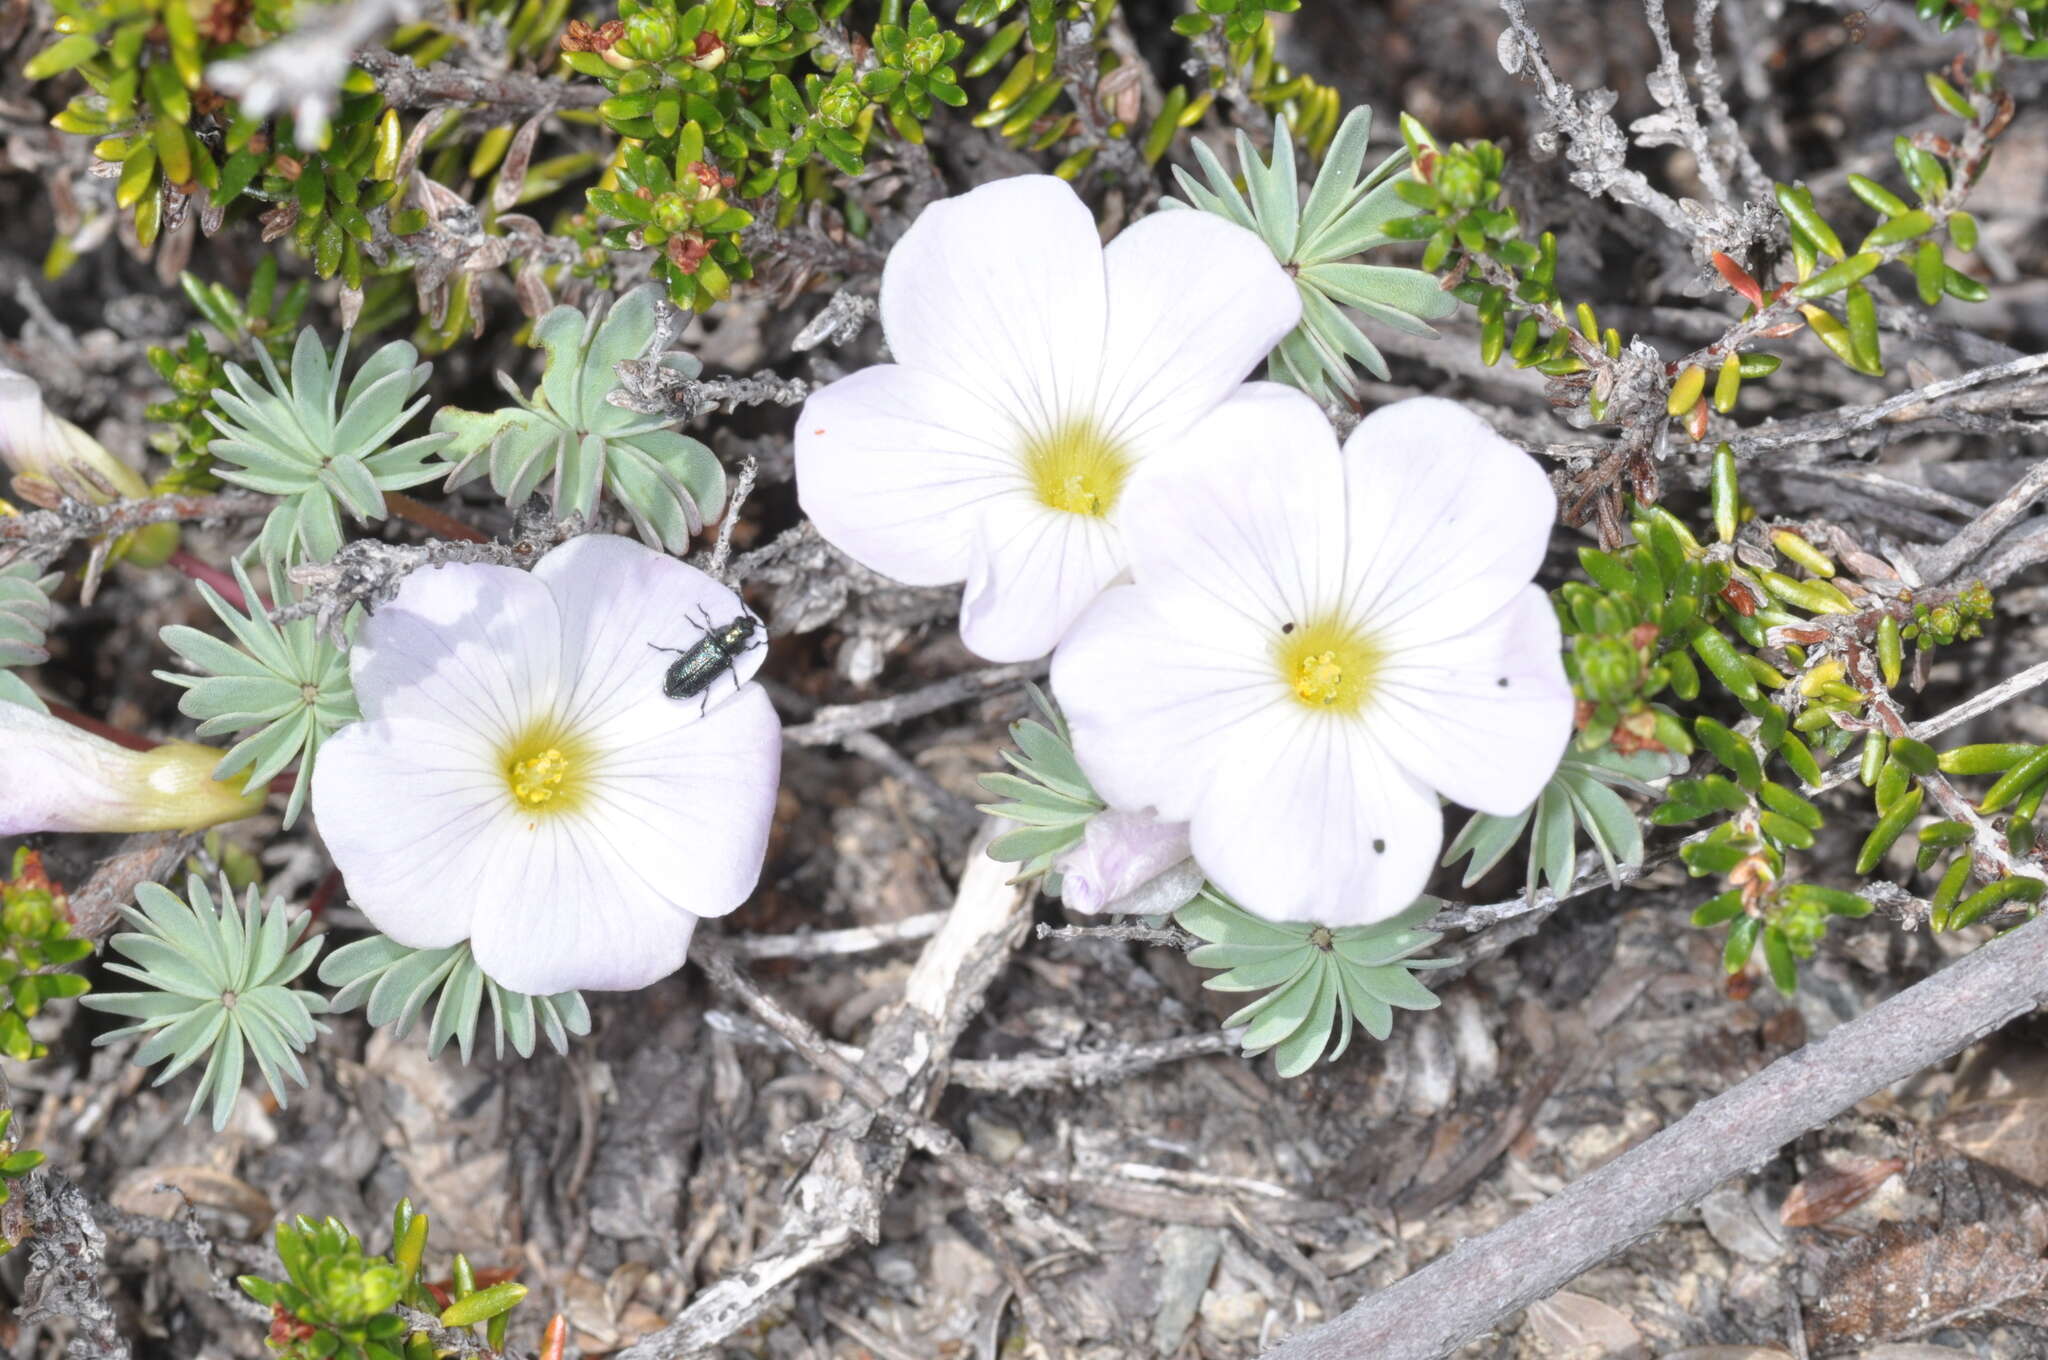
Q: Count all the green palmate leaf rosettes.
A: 10